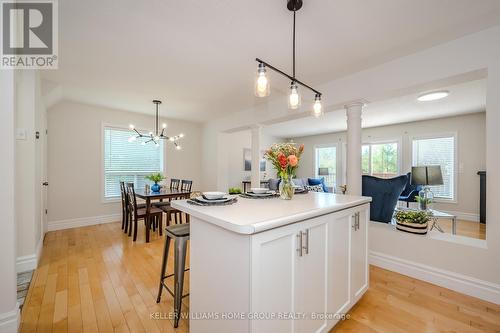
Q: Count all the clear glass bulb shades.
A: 3